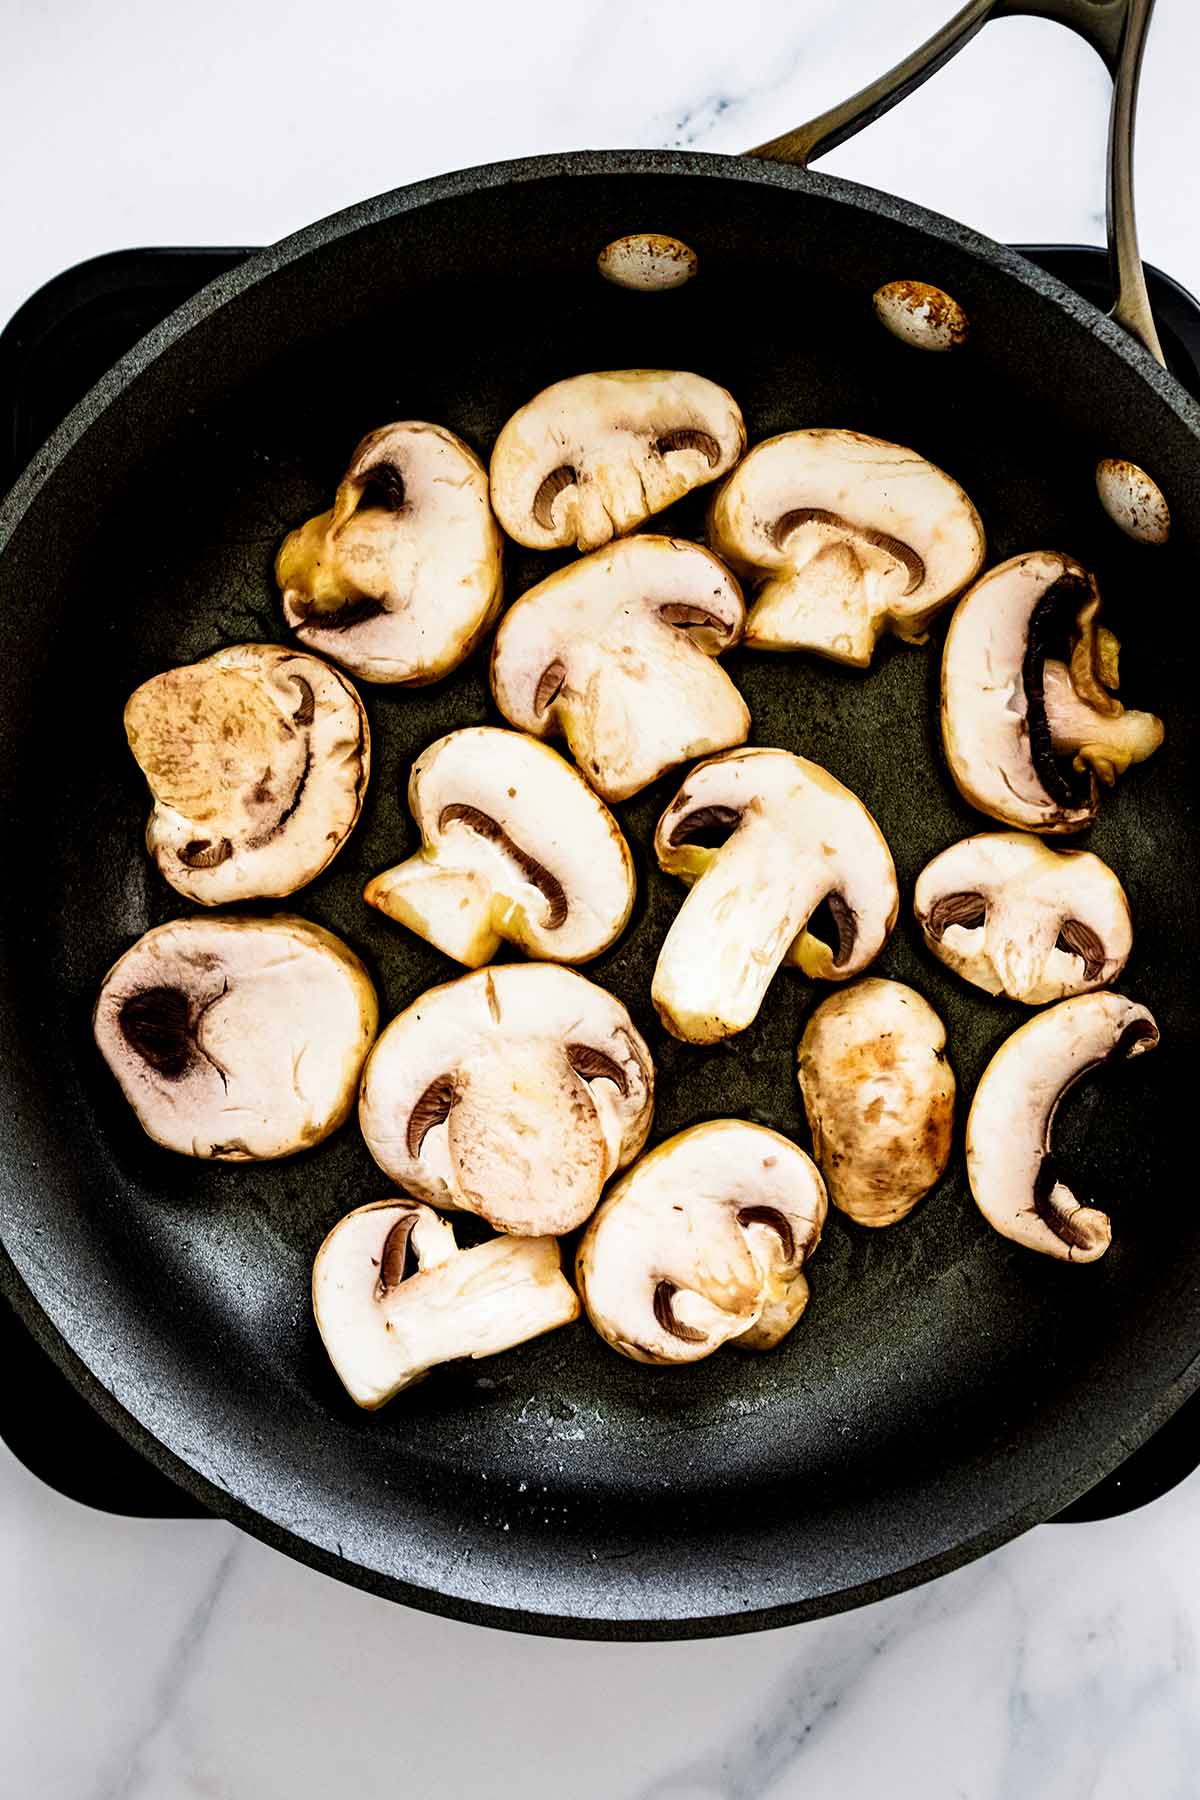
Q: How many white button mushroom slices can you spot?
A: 15